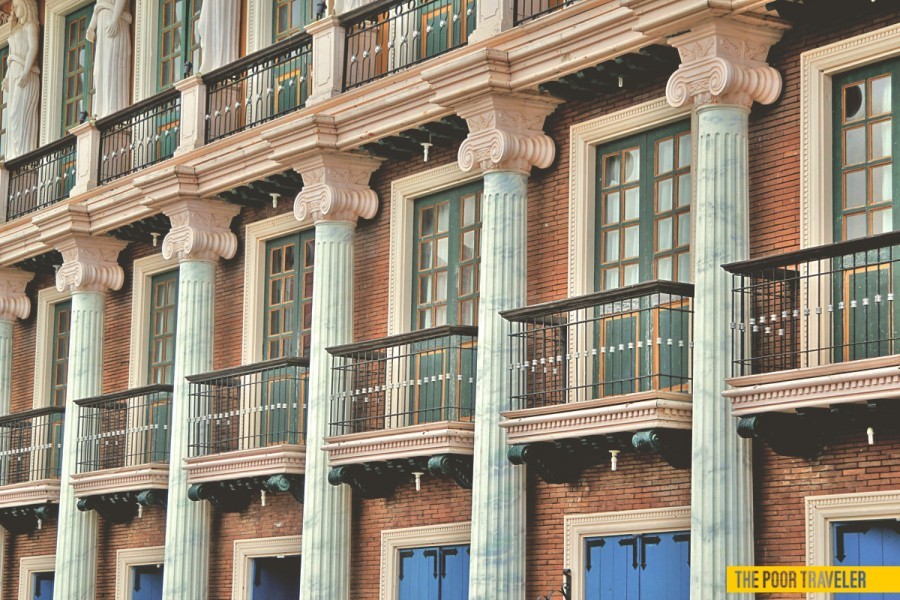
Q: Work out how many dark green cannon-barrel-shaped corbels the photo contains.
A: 10